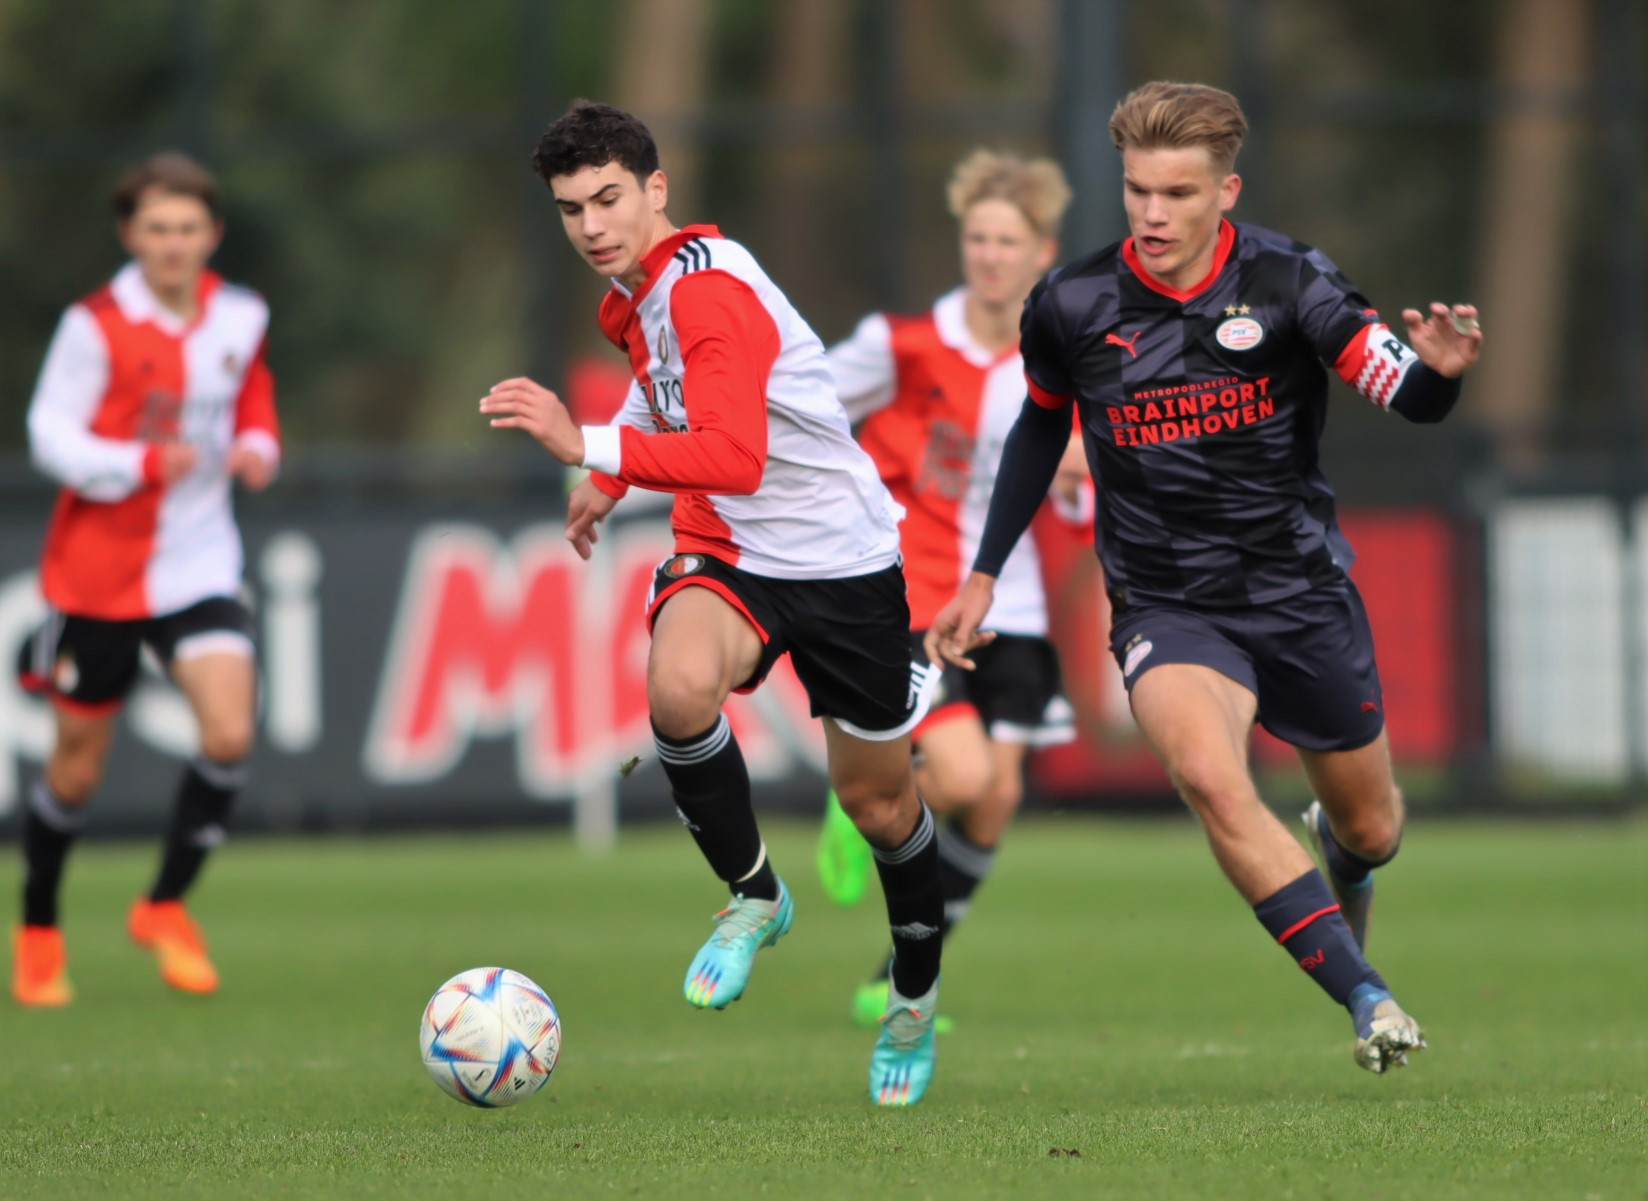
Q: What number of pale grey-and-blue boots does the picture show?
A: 2